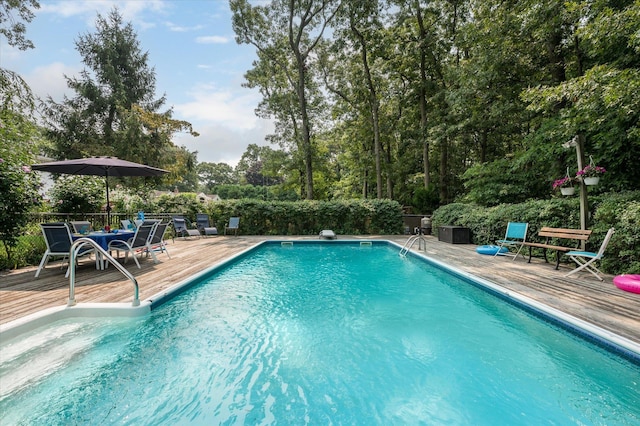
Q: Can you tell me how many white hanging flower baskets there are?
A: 2